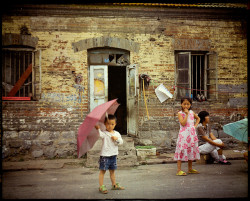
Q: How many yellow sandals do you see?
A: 2